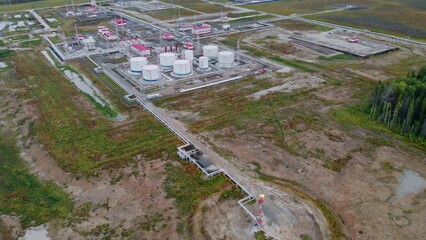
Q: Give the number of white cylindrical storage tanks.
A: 8